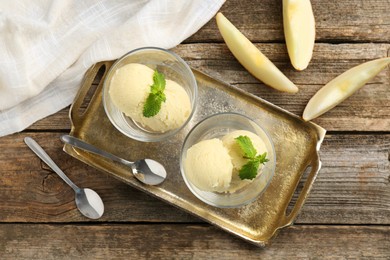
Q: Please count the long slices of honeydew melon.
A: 3